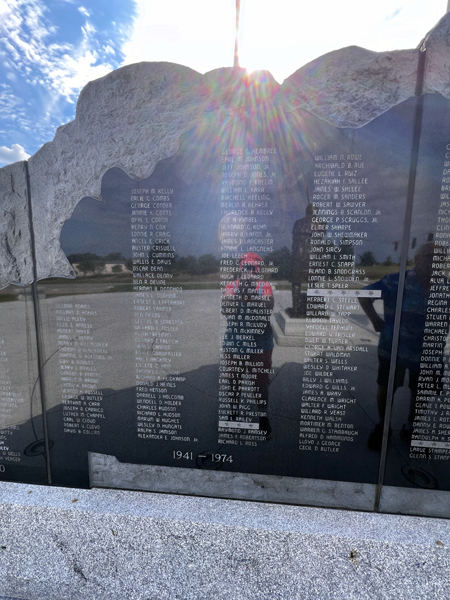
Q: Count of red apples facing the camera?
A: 0